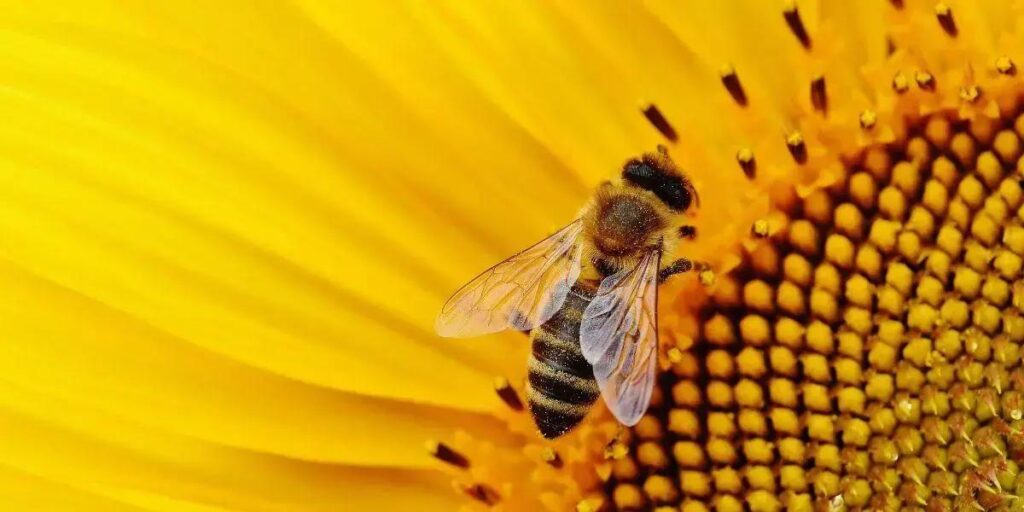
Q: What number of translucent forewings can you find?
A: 2